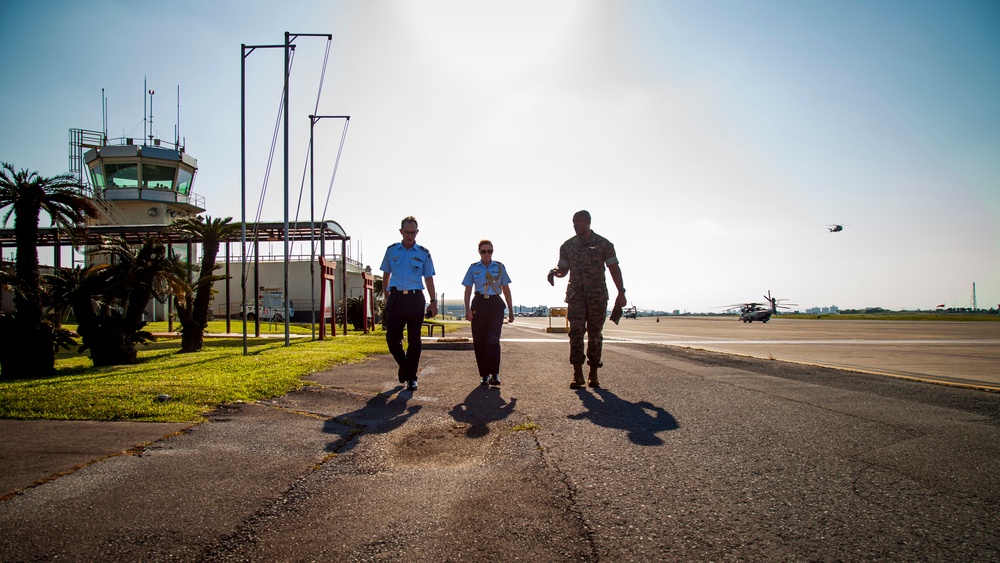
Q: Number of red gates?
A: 2